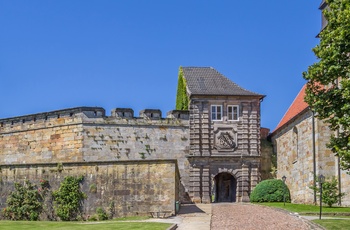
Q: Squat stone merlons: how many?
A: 4